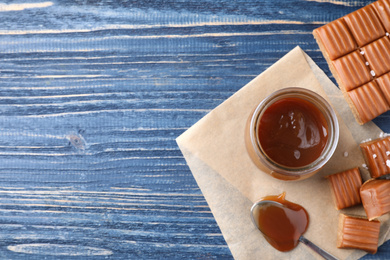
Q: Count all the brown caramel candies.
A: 11